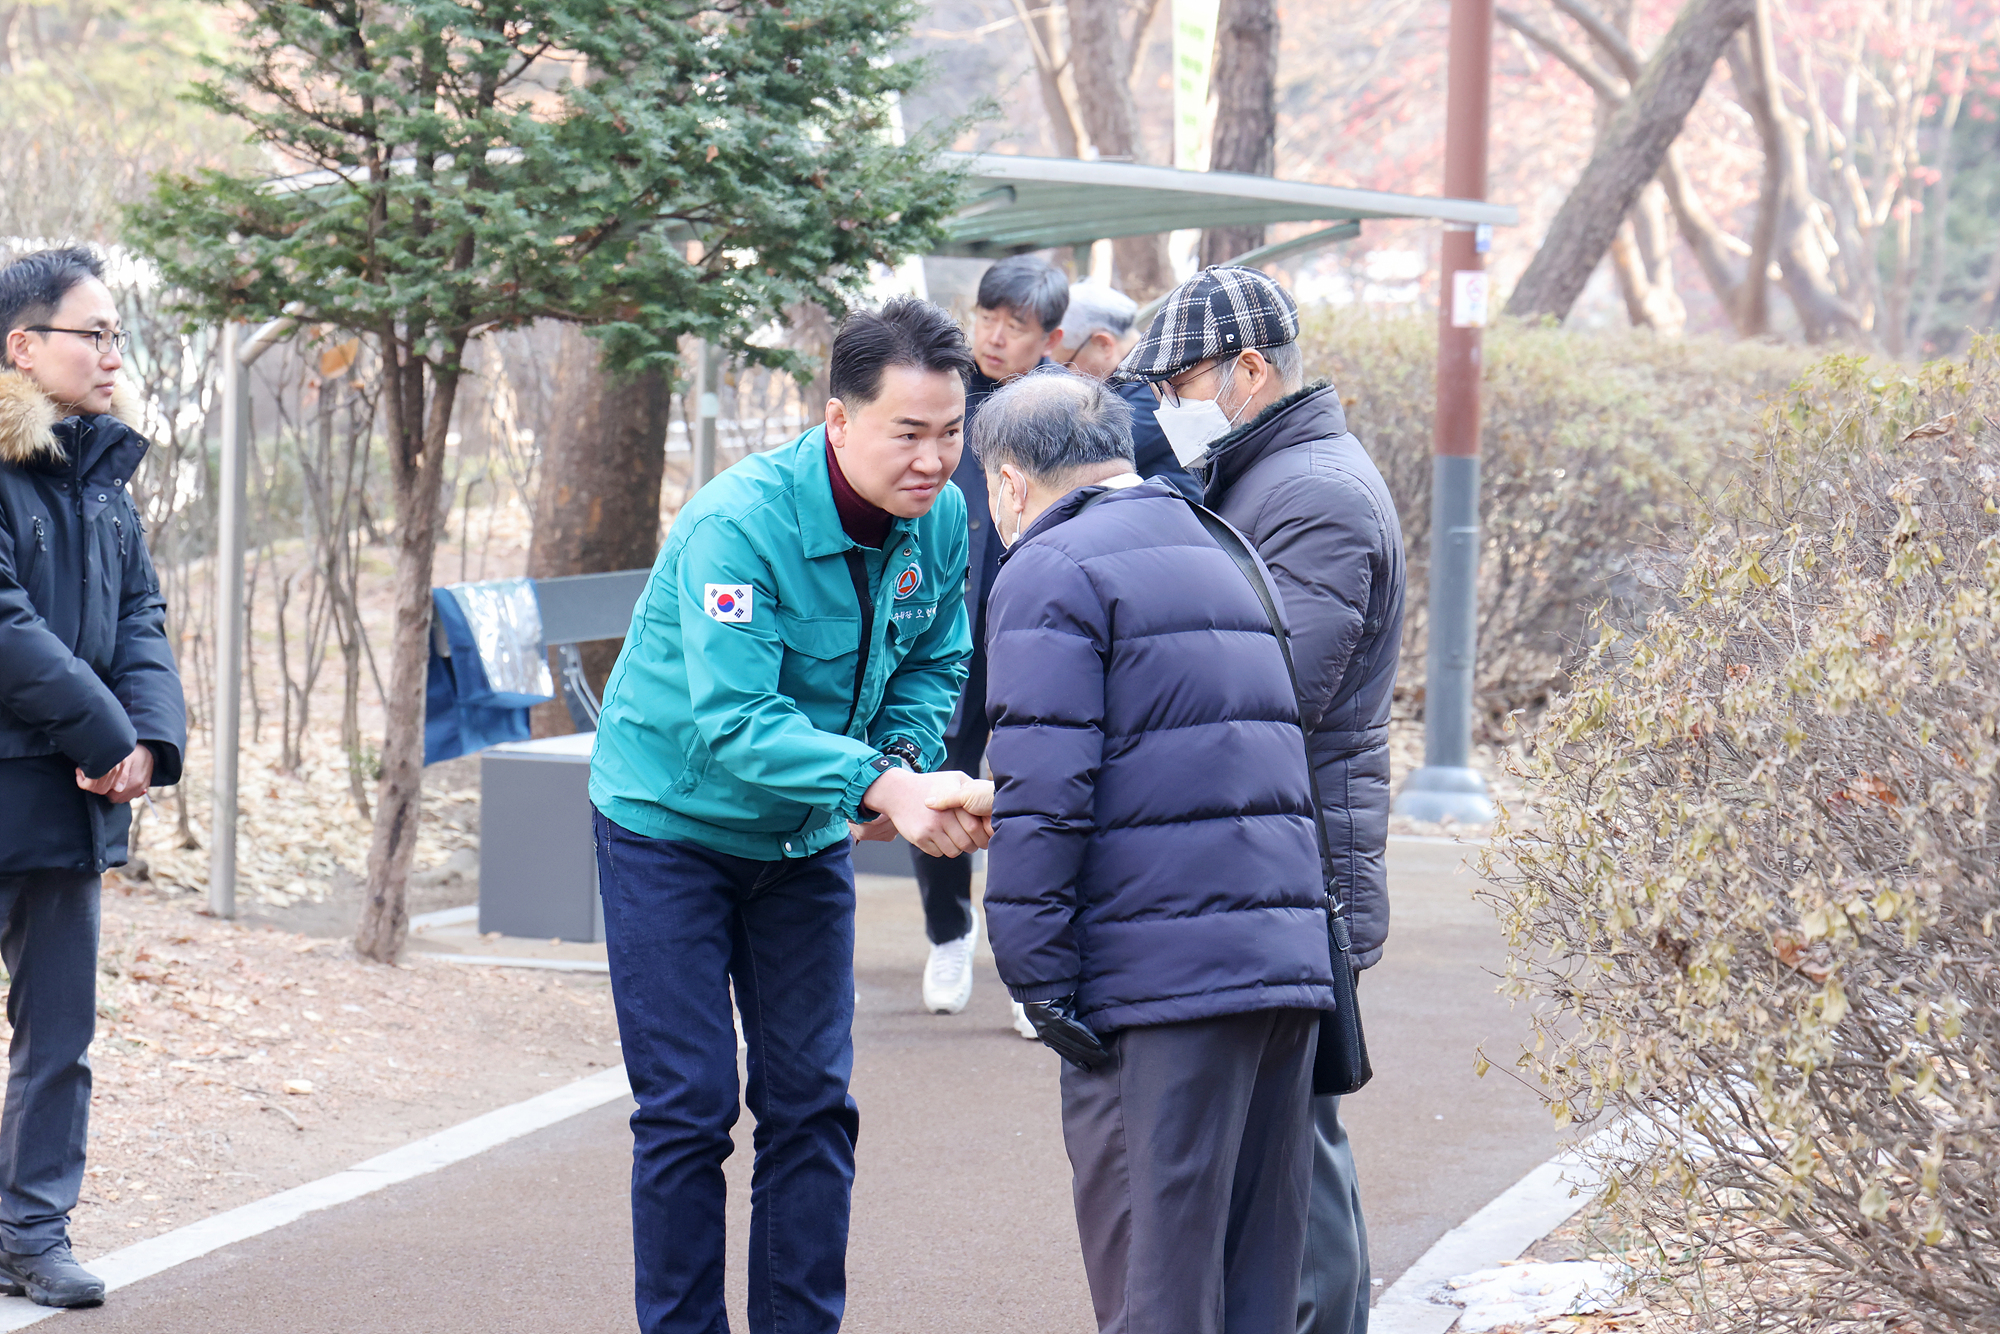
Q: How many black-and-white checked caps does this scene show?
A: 1